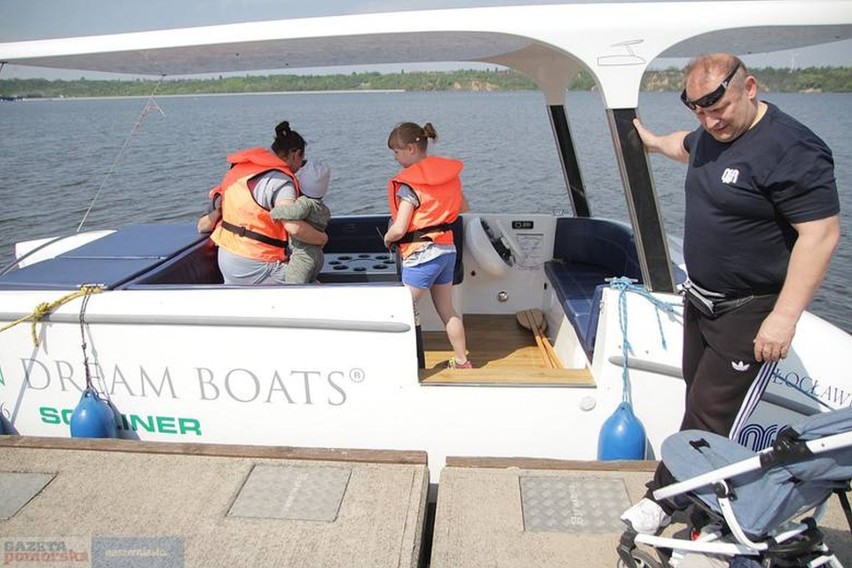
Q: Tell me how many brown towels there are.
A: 0